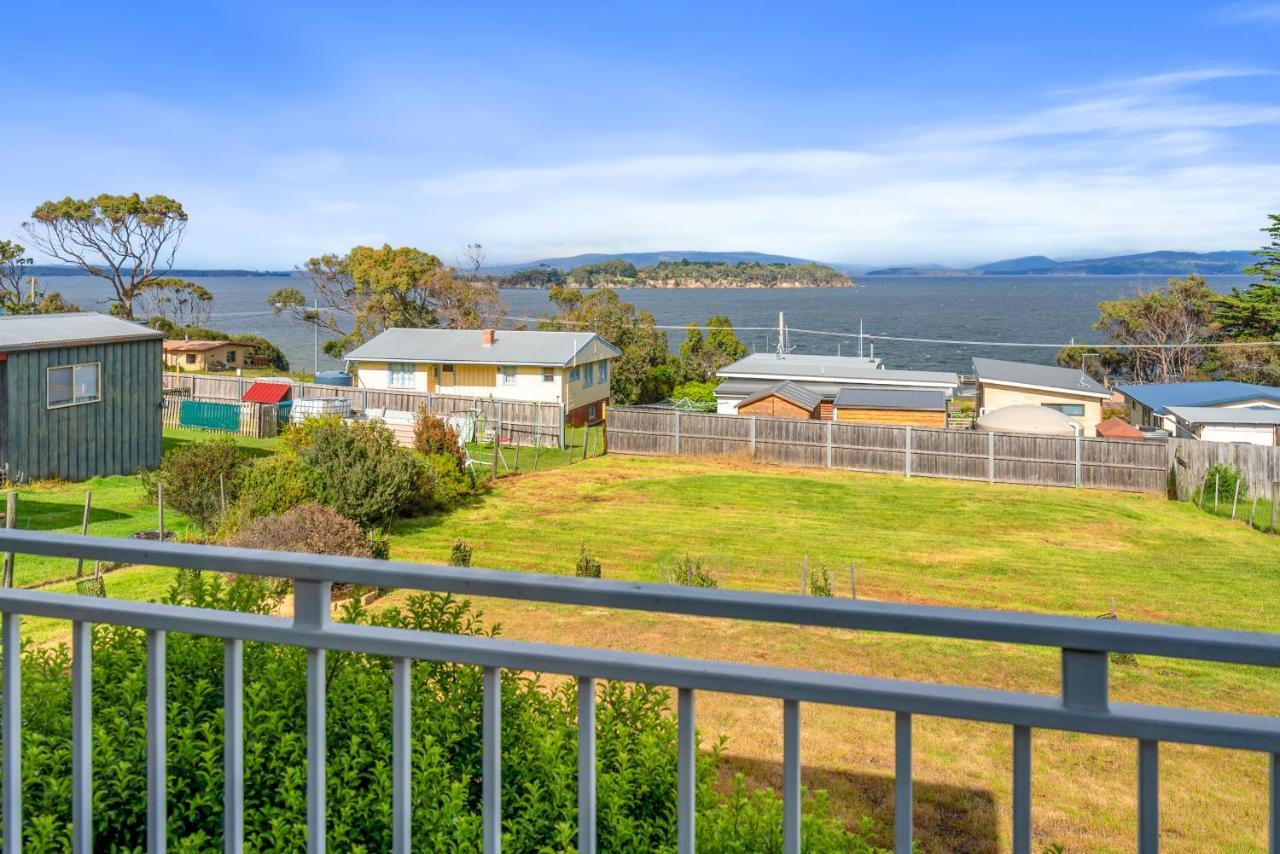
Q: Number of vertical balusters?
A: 14